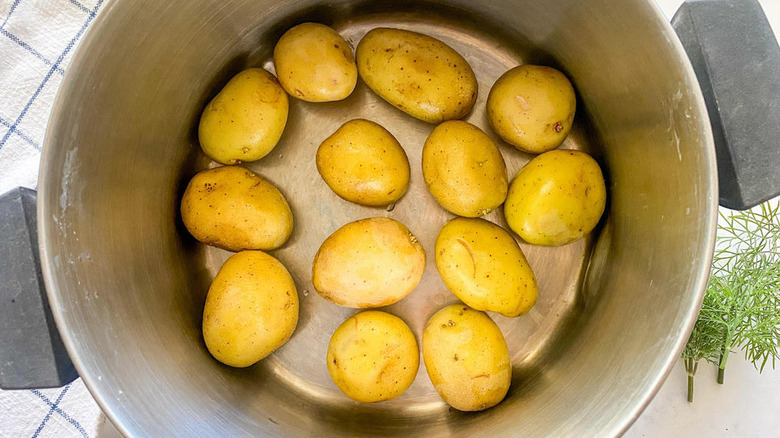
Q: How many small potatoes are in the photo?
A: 13